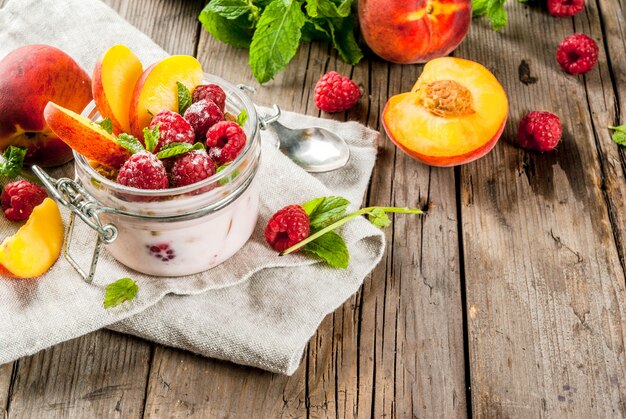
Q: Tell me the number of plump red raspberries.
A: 12